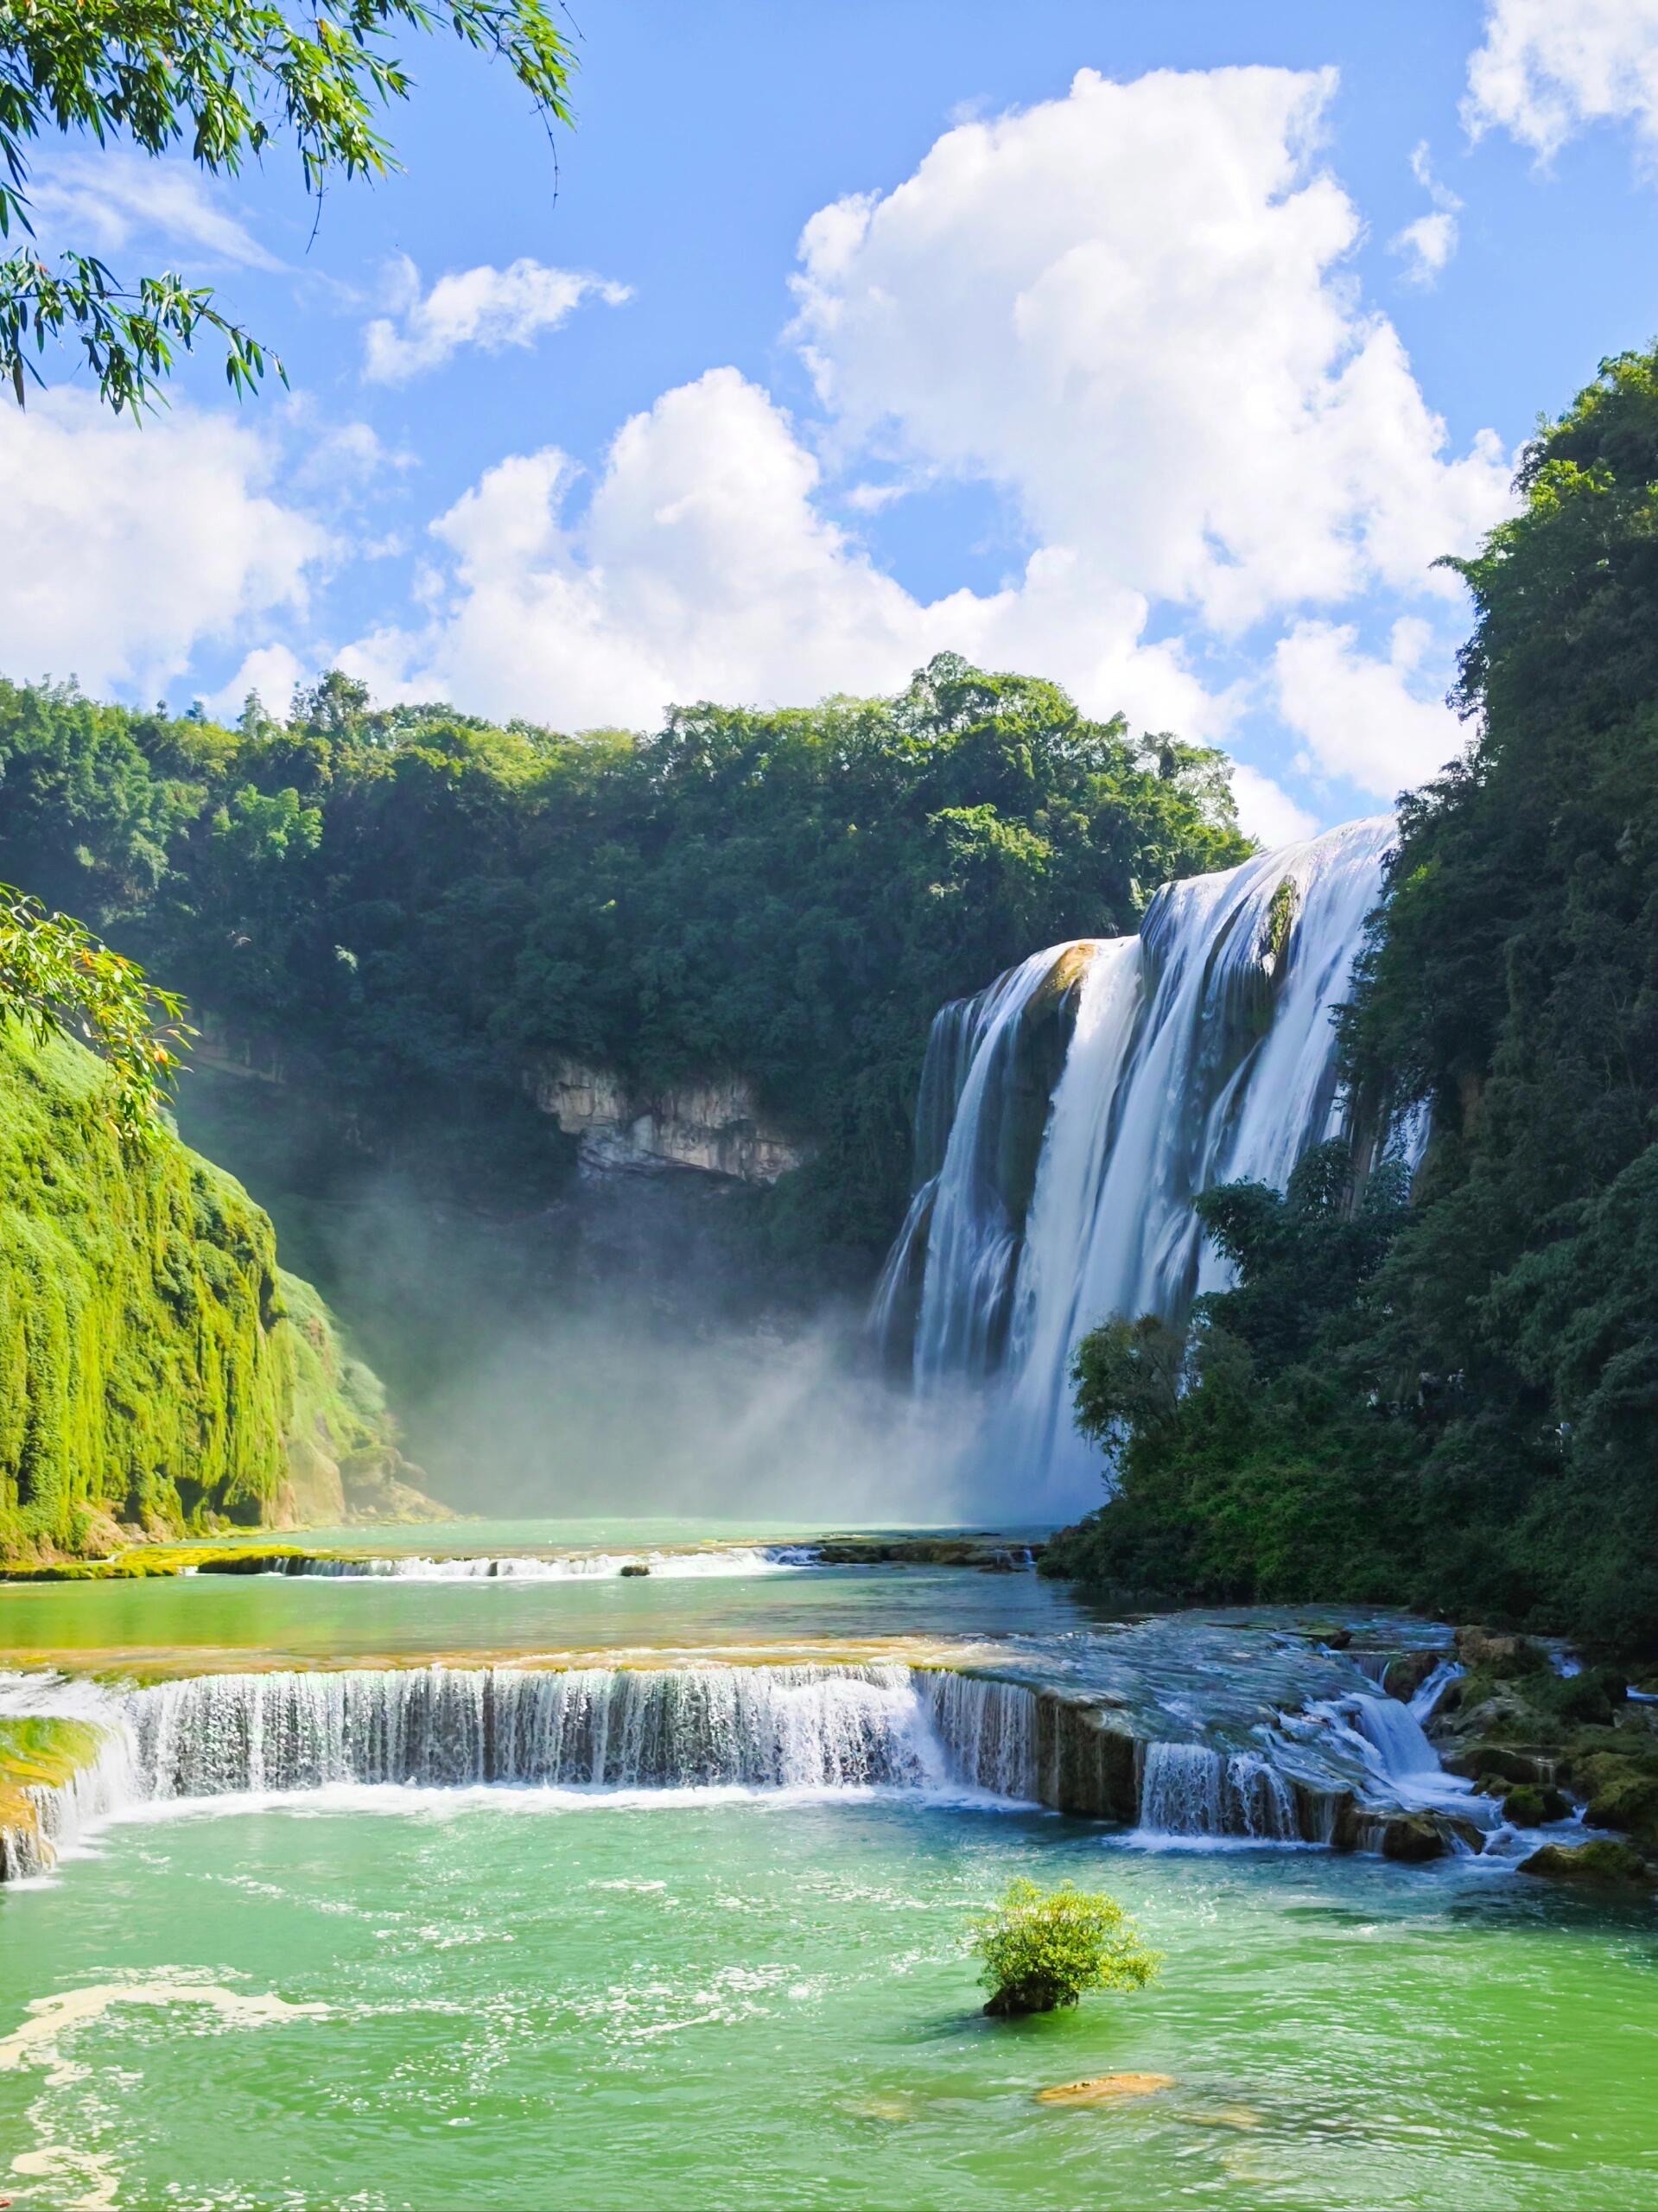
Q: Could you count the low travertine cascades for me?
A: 2